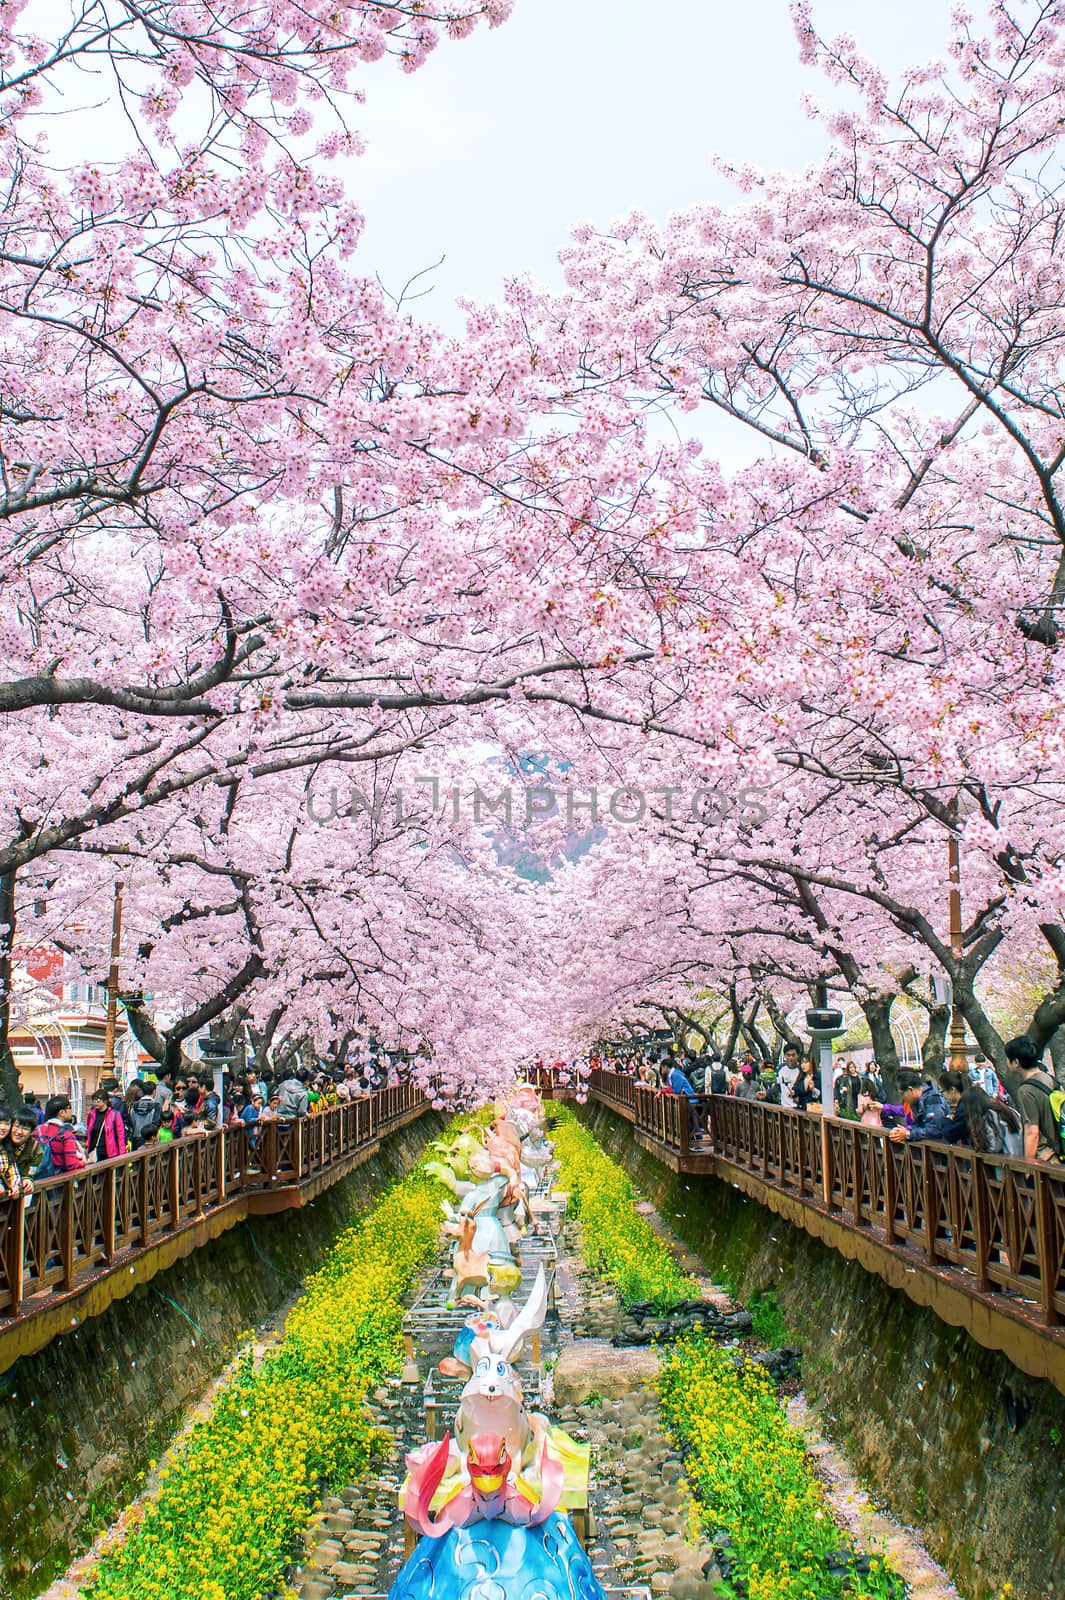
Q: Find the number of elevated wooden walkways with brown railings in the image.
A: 2